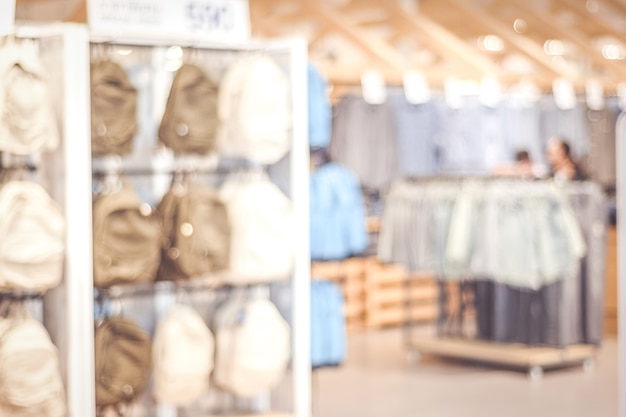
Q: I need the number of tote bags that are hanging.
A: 12